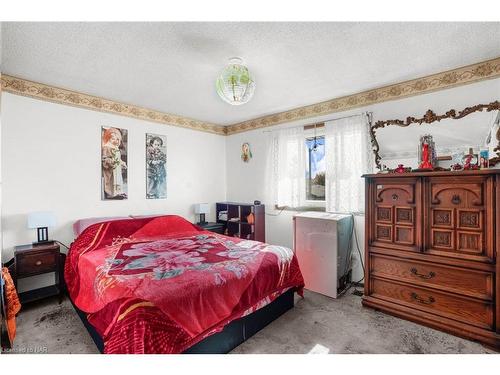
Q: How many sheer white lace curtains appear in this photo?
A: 2